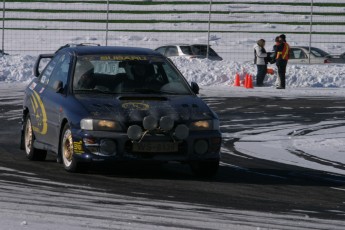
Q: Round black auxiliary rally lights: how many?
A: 4